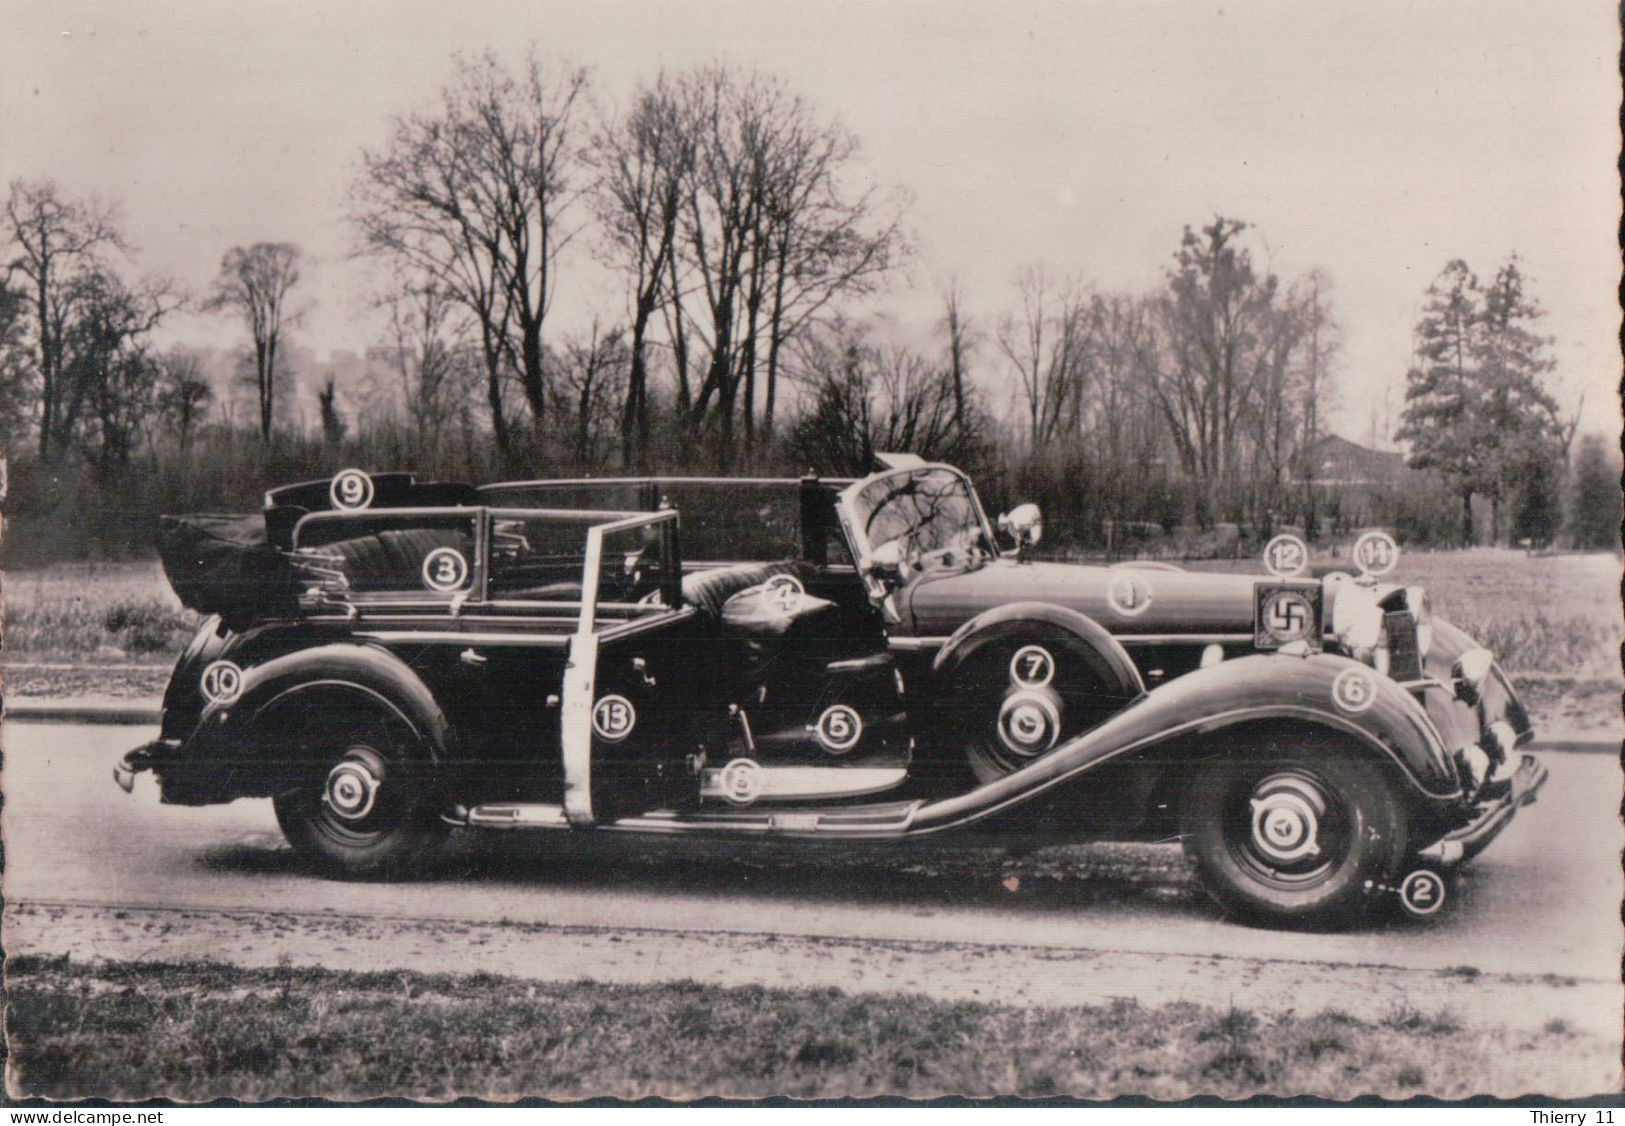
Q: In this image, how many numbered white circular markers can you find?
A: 13